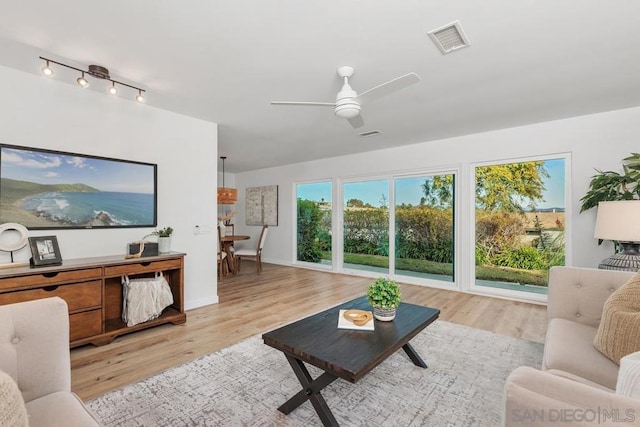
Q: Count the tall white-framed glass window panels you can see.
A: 4